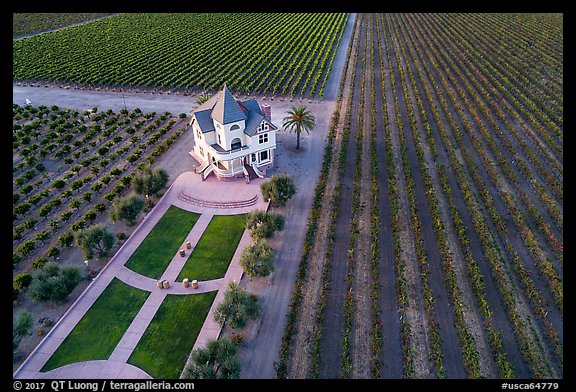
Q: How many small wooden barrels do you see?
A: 6